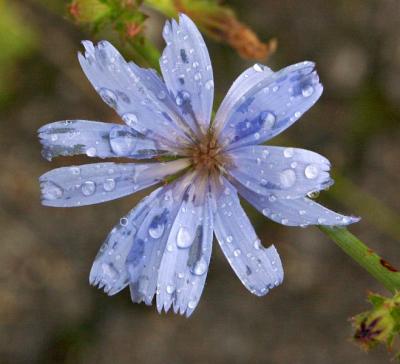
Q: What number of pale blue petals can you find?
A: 13